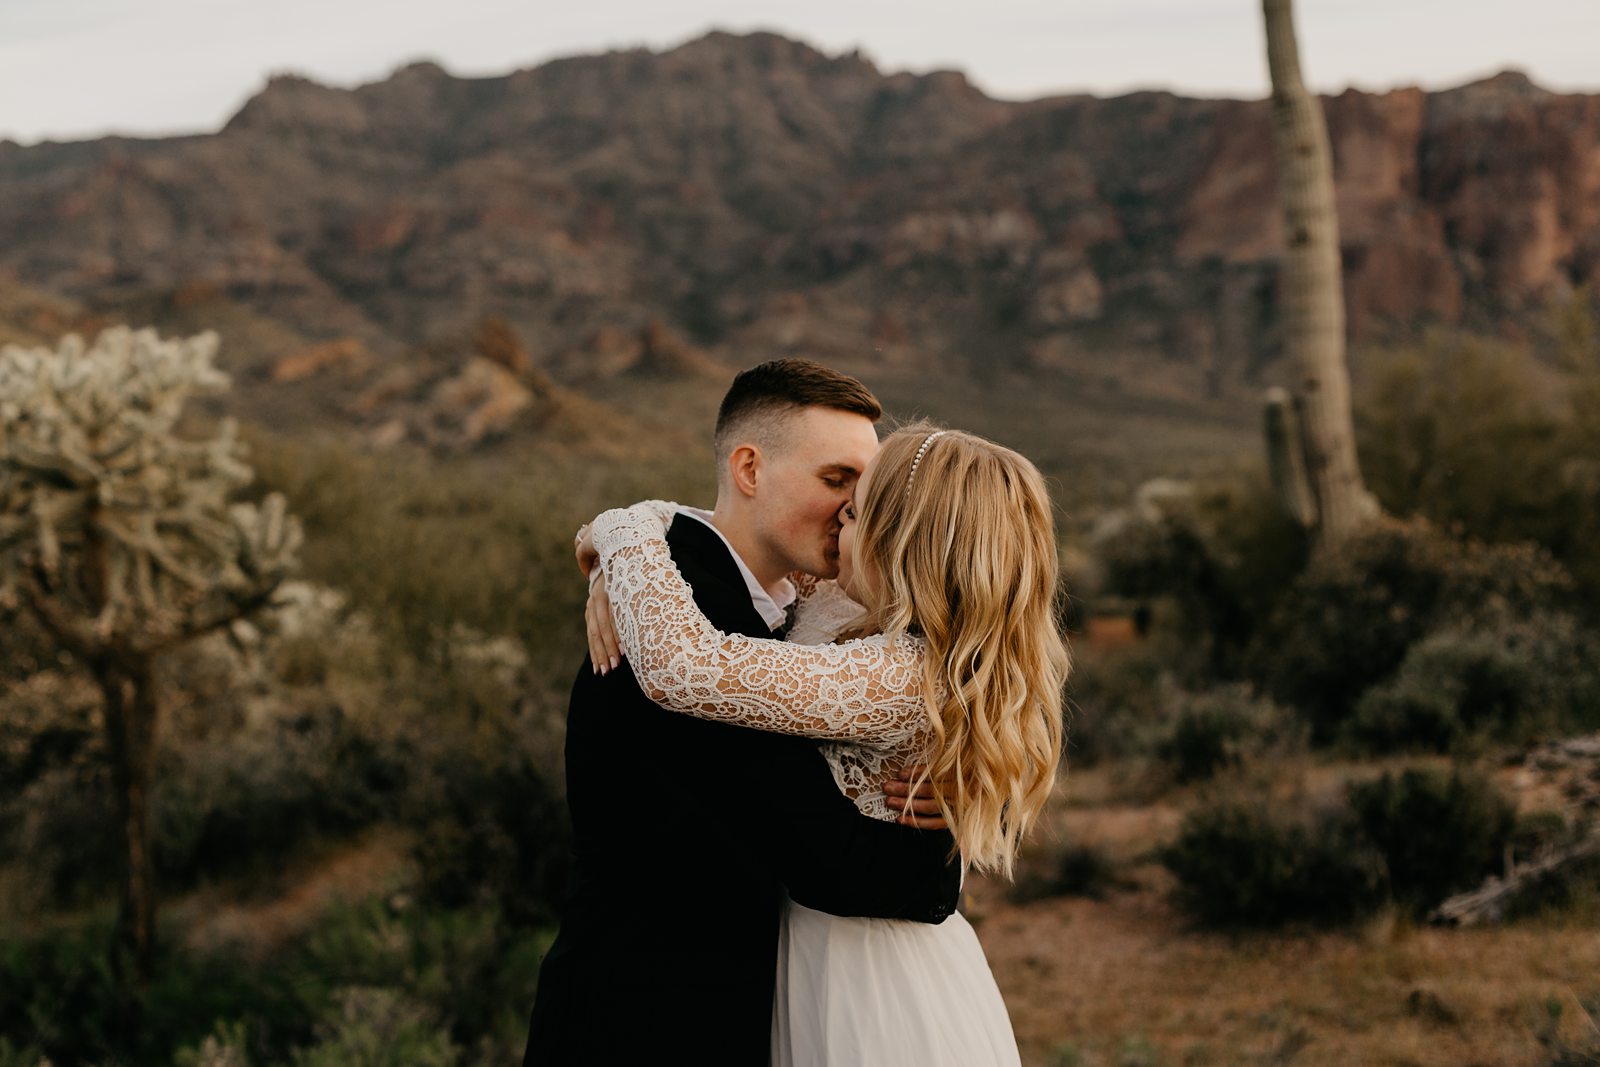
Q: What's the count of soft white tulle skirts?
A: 1